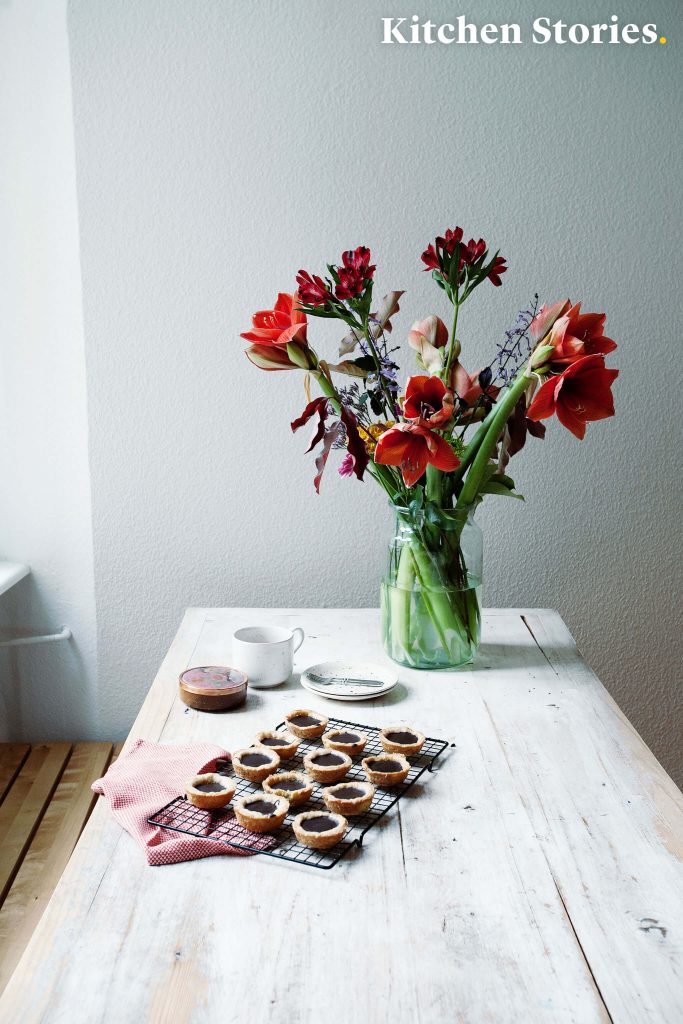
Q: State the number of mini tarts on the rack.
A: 12